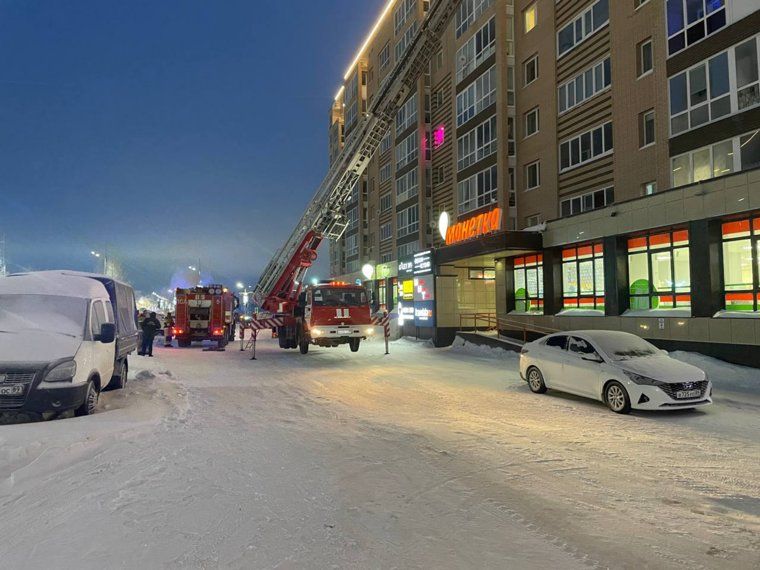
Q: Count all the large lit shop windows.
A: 4